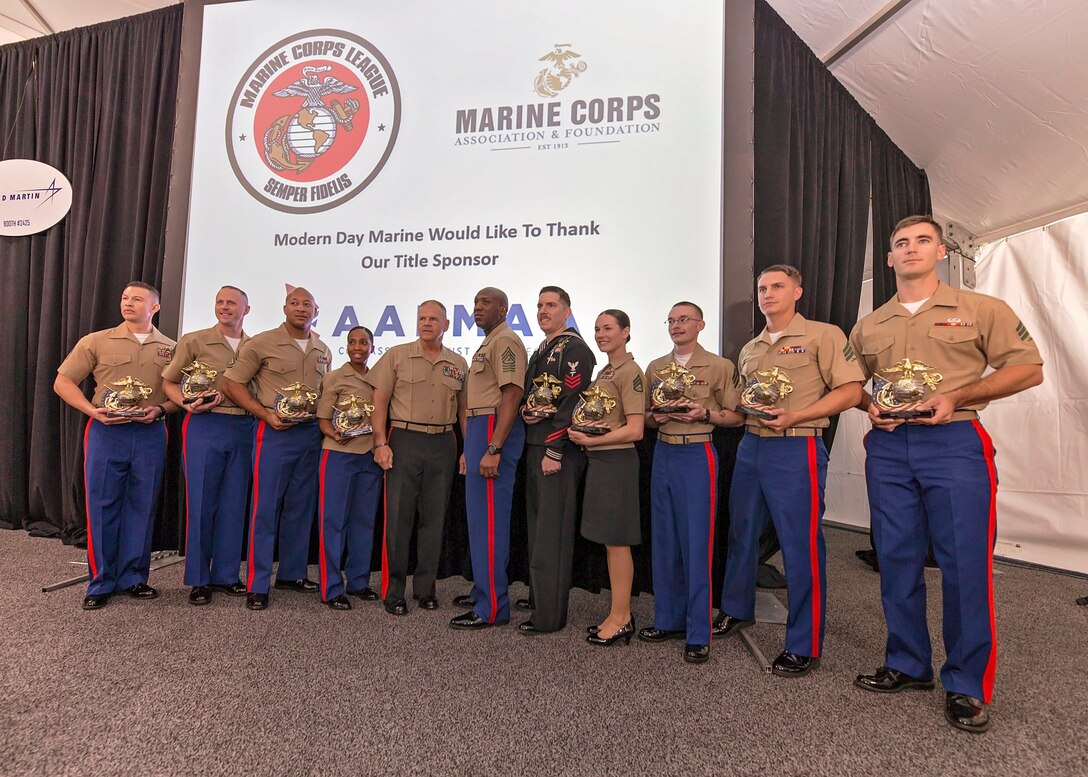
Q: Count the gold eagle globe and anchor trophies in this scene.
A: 9